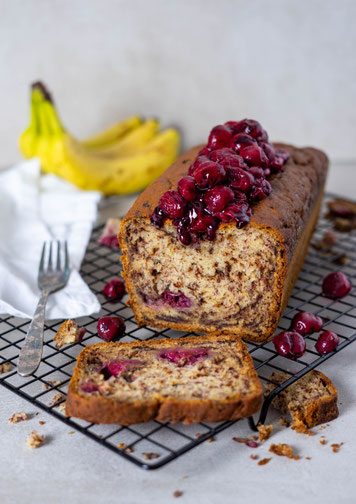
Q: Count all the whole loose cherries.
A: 6